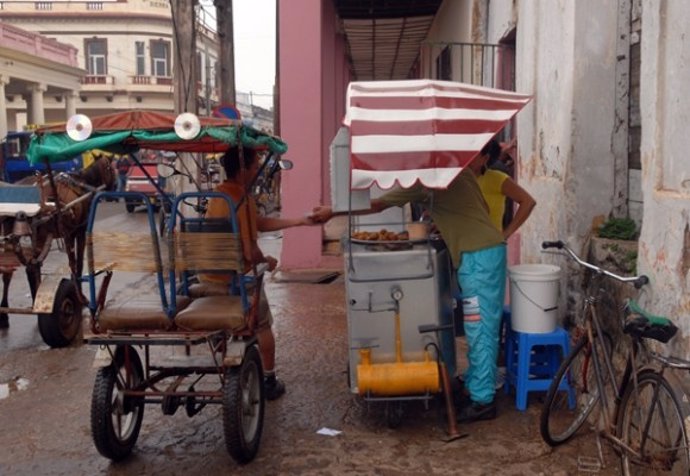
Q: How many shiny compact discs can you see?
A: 2